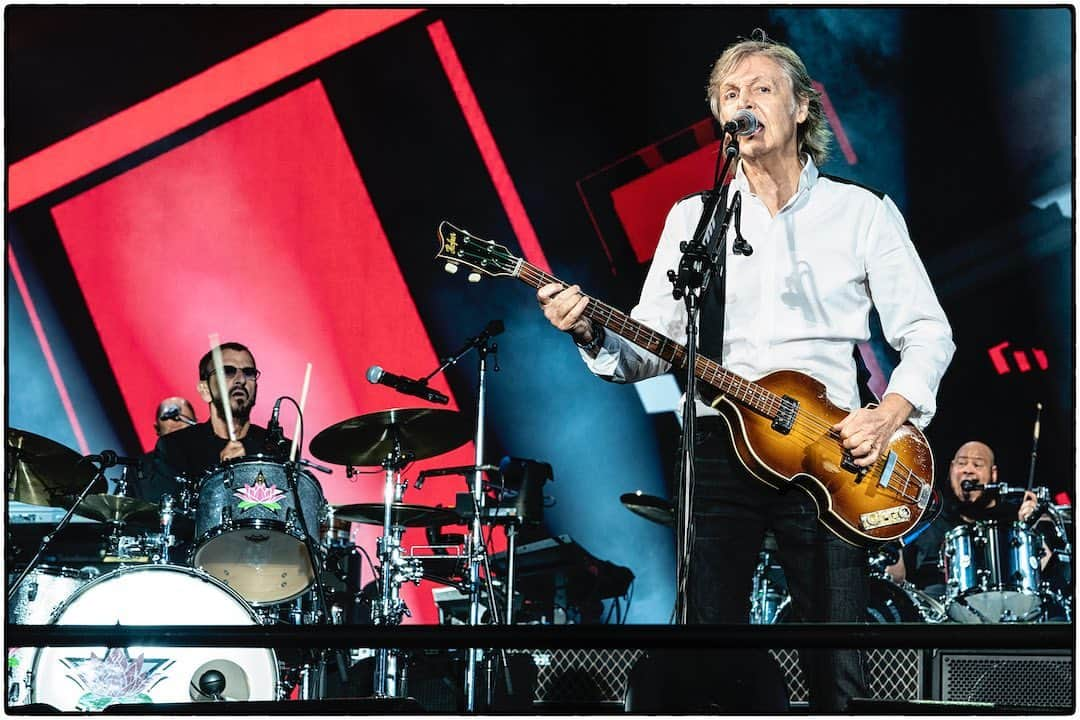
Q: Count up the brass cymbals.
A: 5